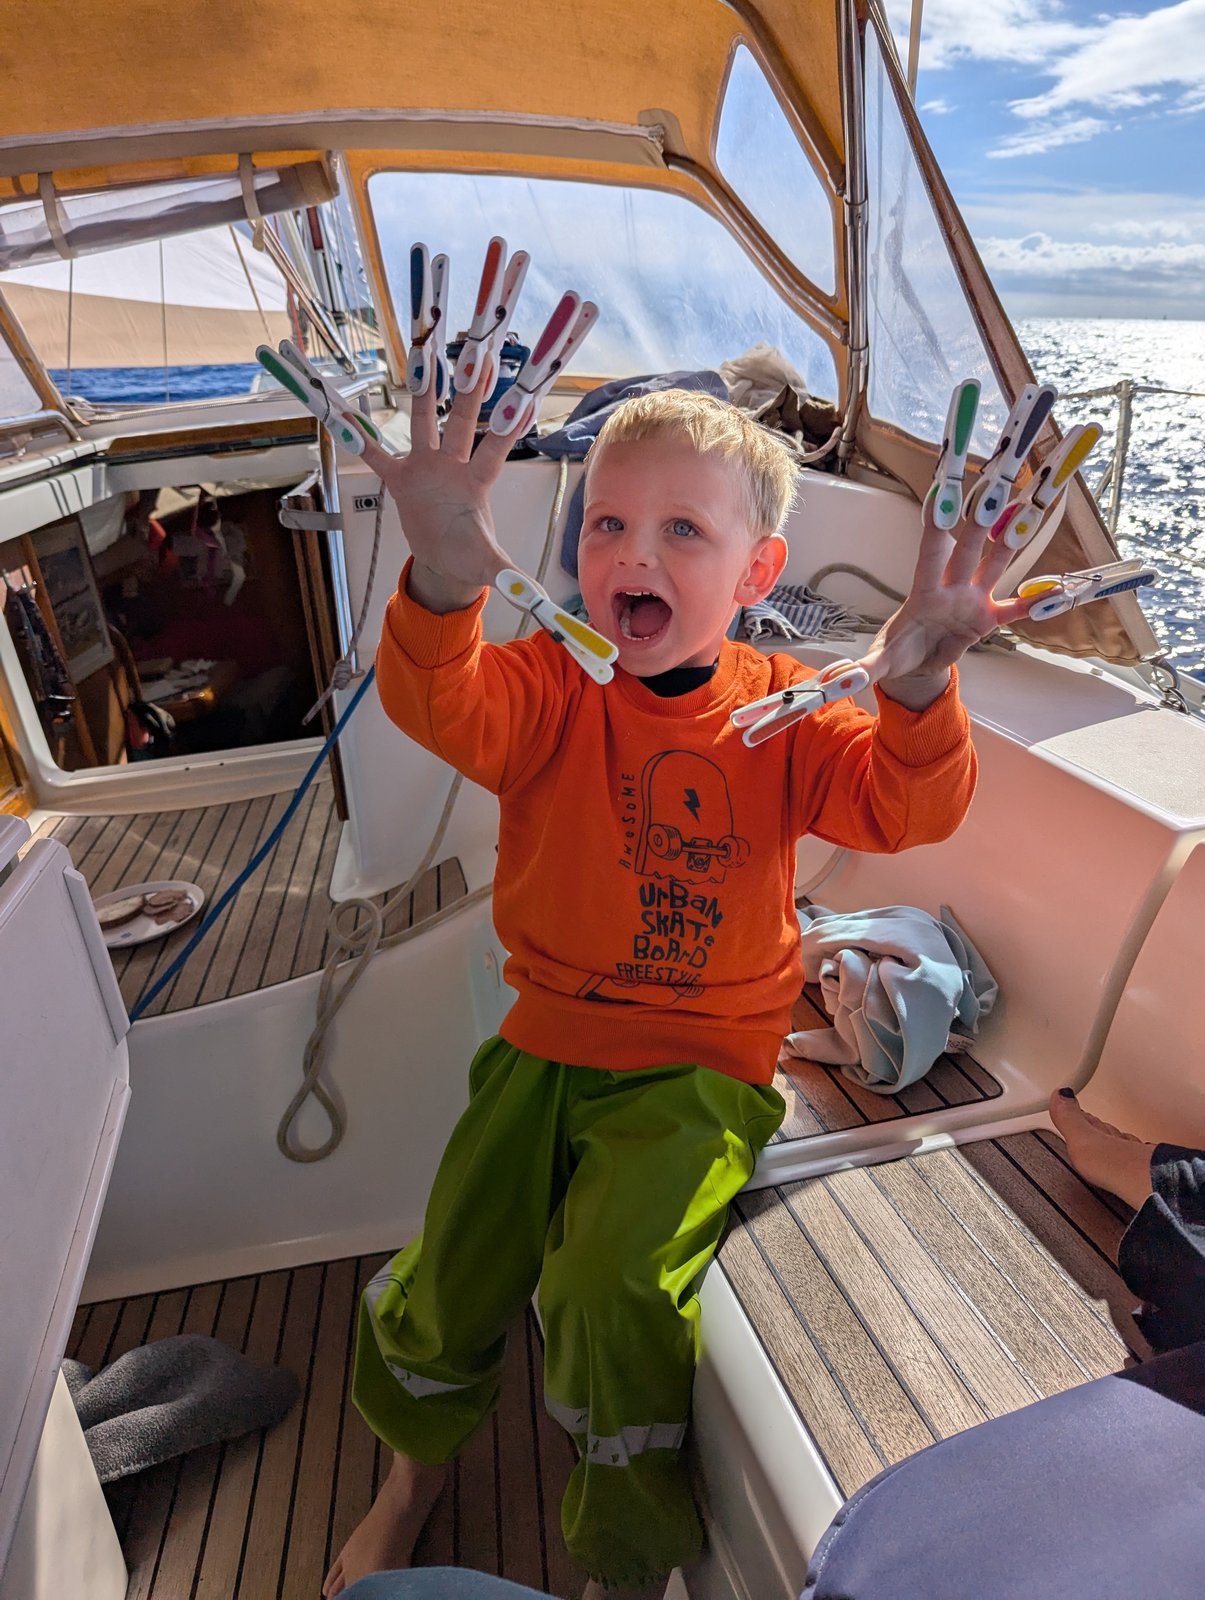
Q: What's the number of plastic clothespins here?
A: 10